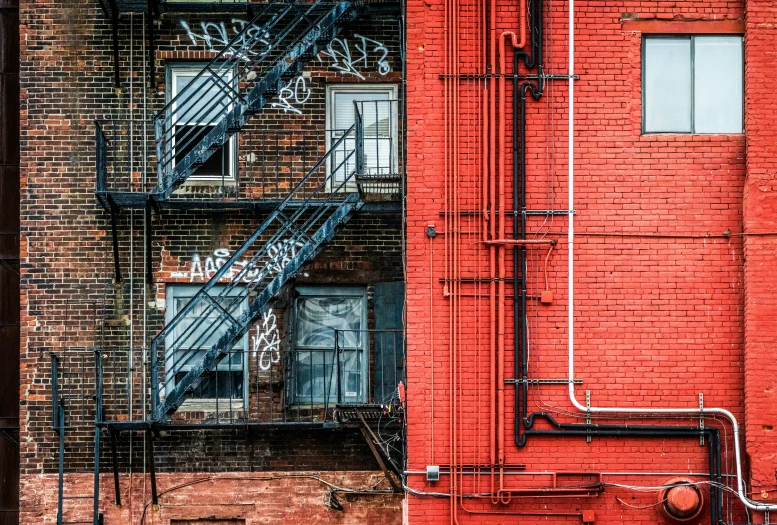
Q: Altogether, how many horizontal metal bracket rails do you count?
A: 5